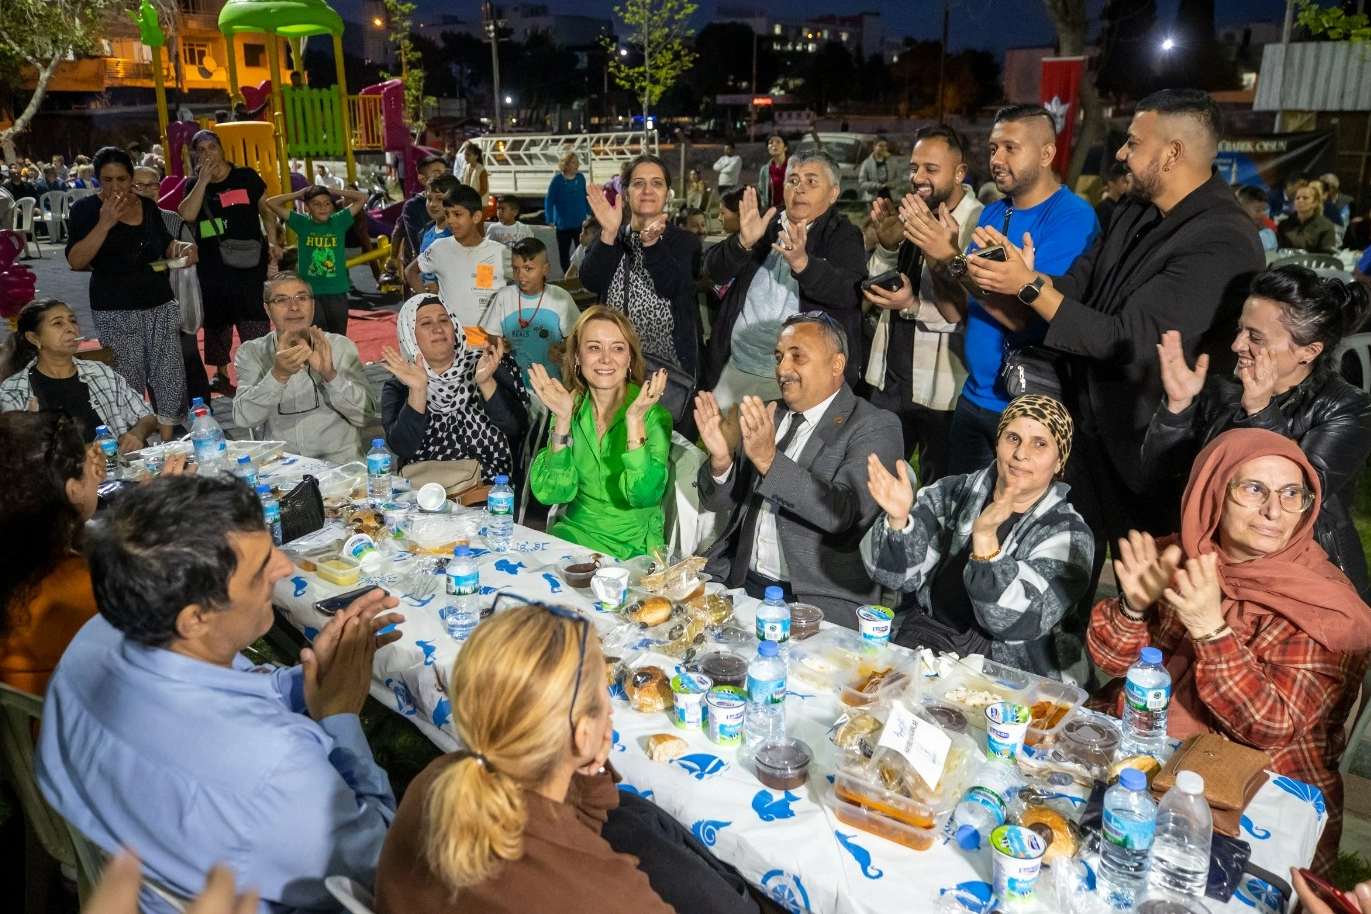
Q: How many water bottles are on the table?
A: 14